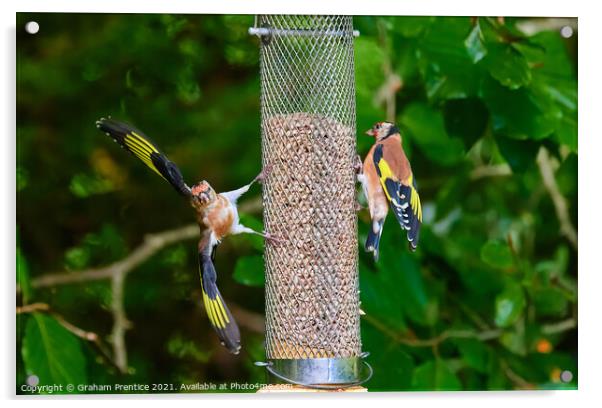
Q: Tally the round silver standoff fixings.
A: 4